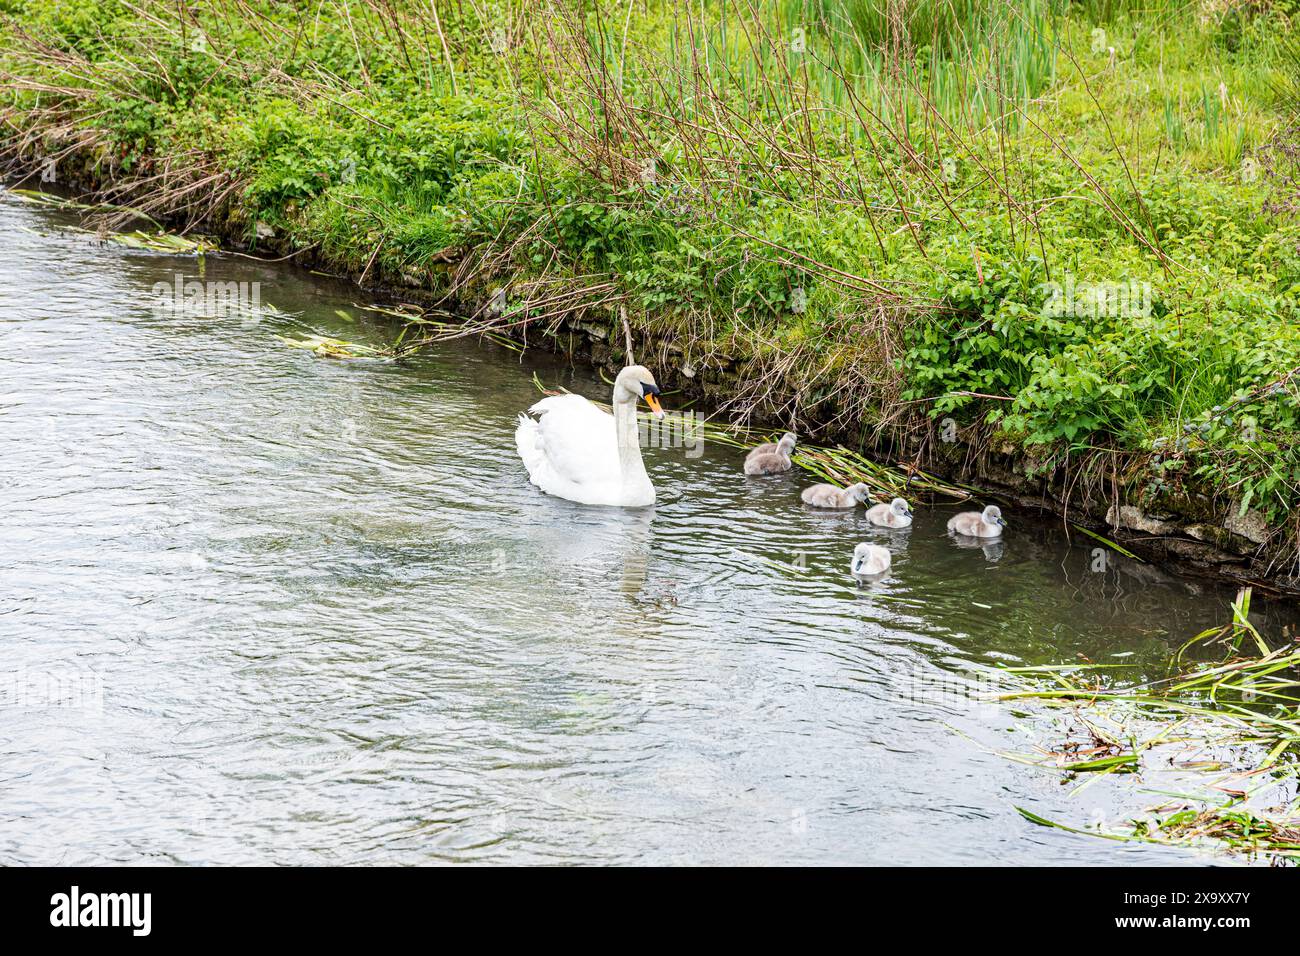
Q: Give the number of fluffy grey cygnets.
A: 6